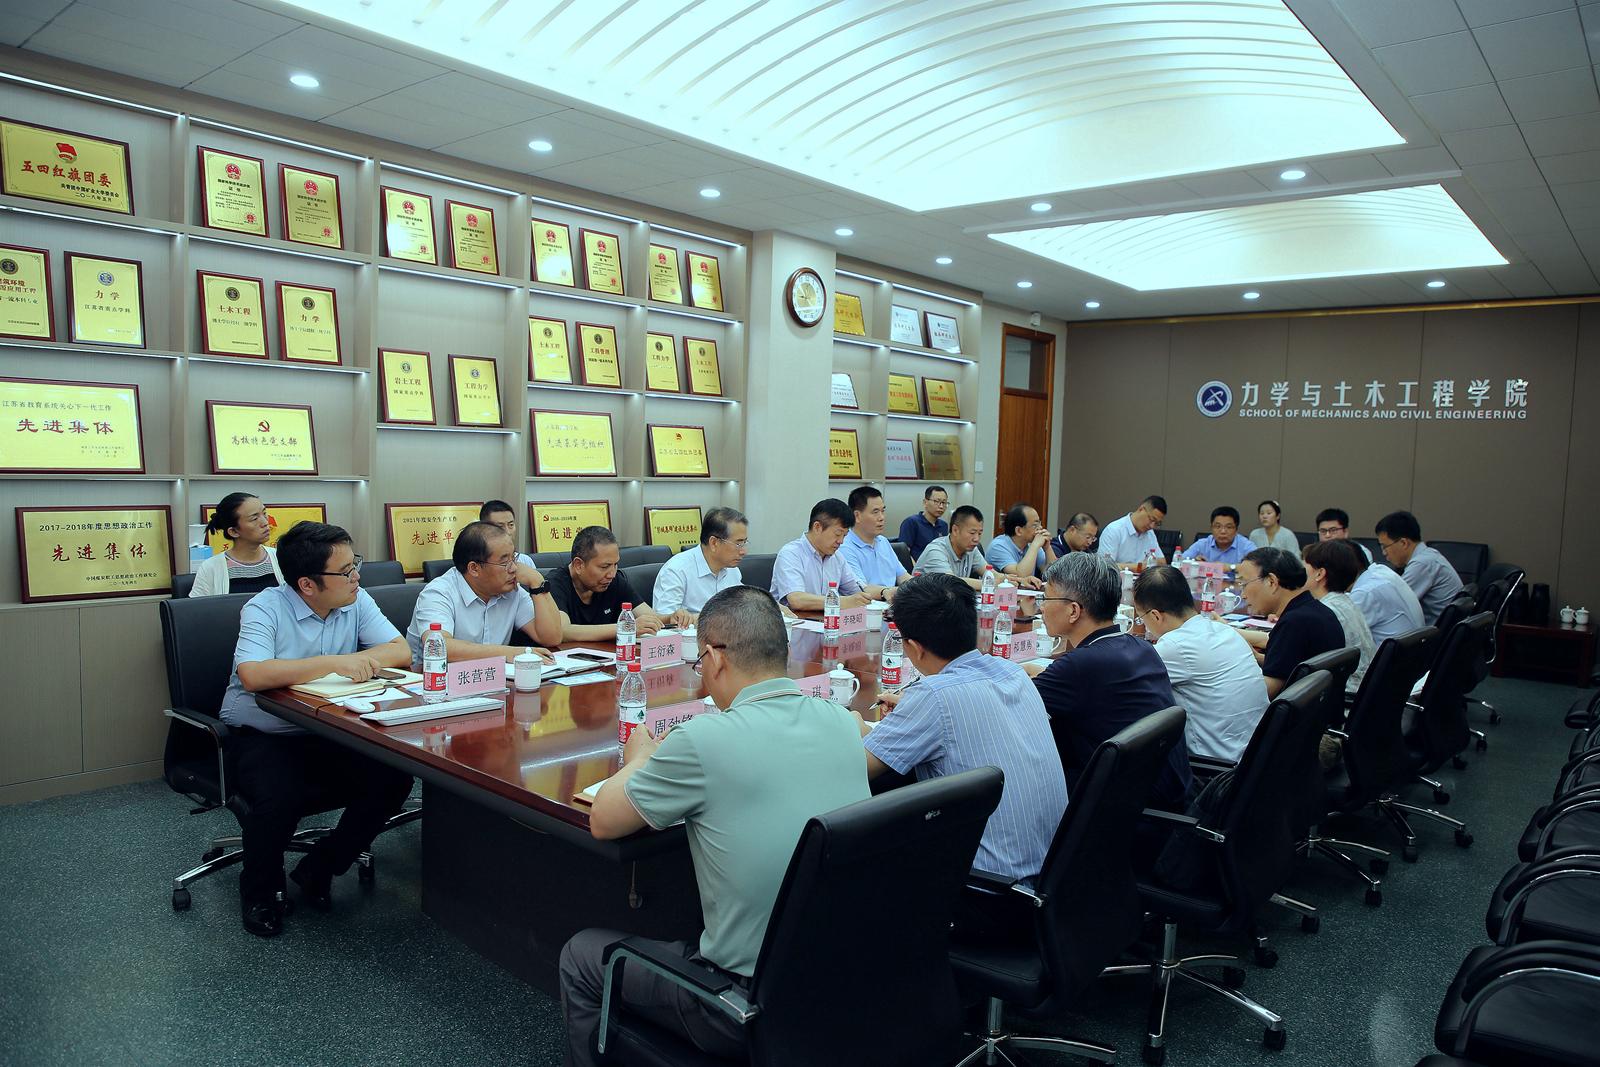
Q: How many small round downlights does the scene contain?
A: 11